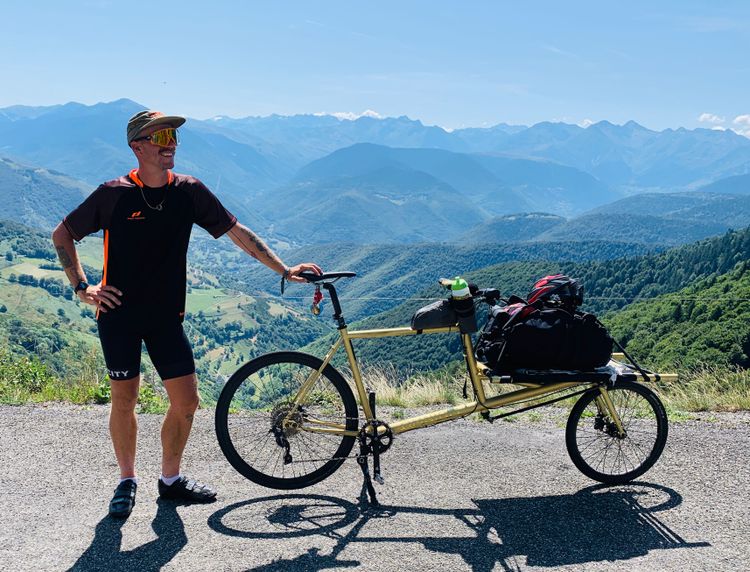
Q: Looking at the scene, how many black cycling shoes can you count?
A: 2